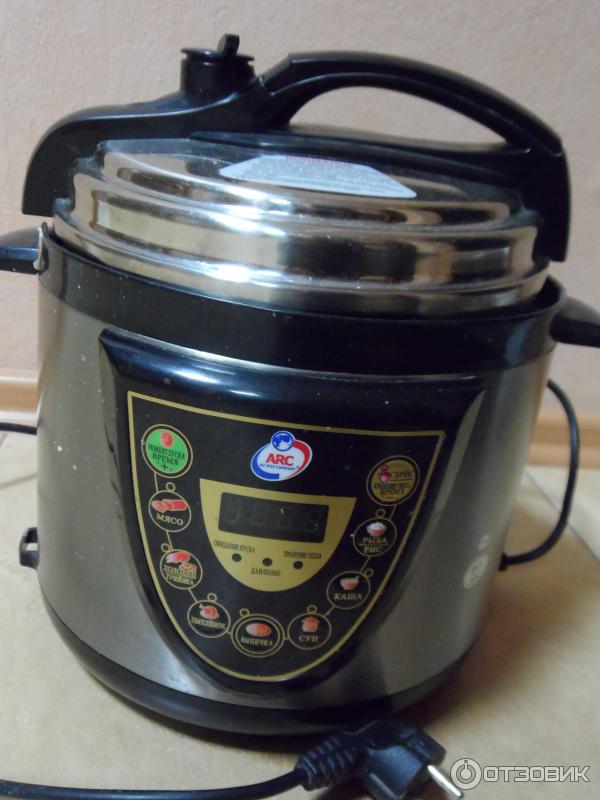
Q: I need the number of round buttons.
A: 9